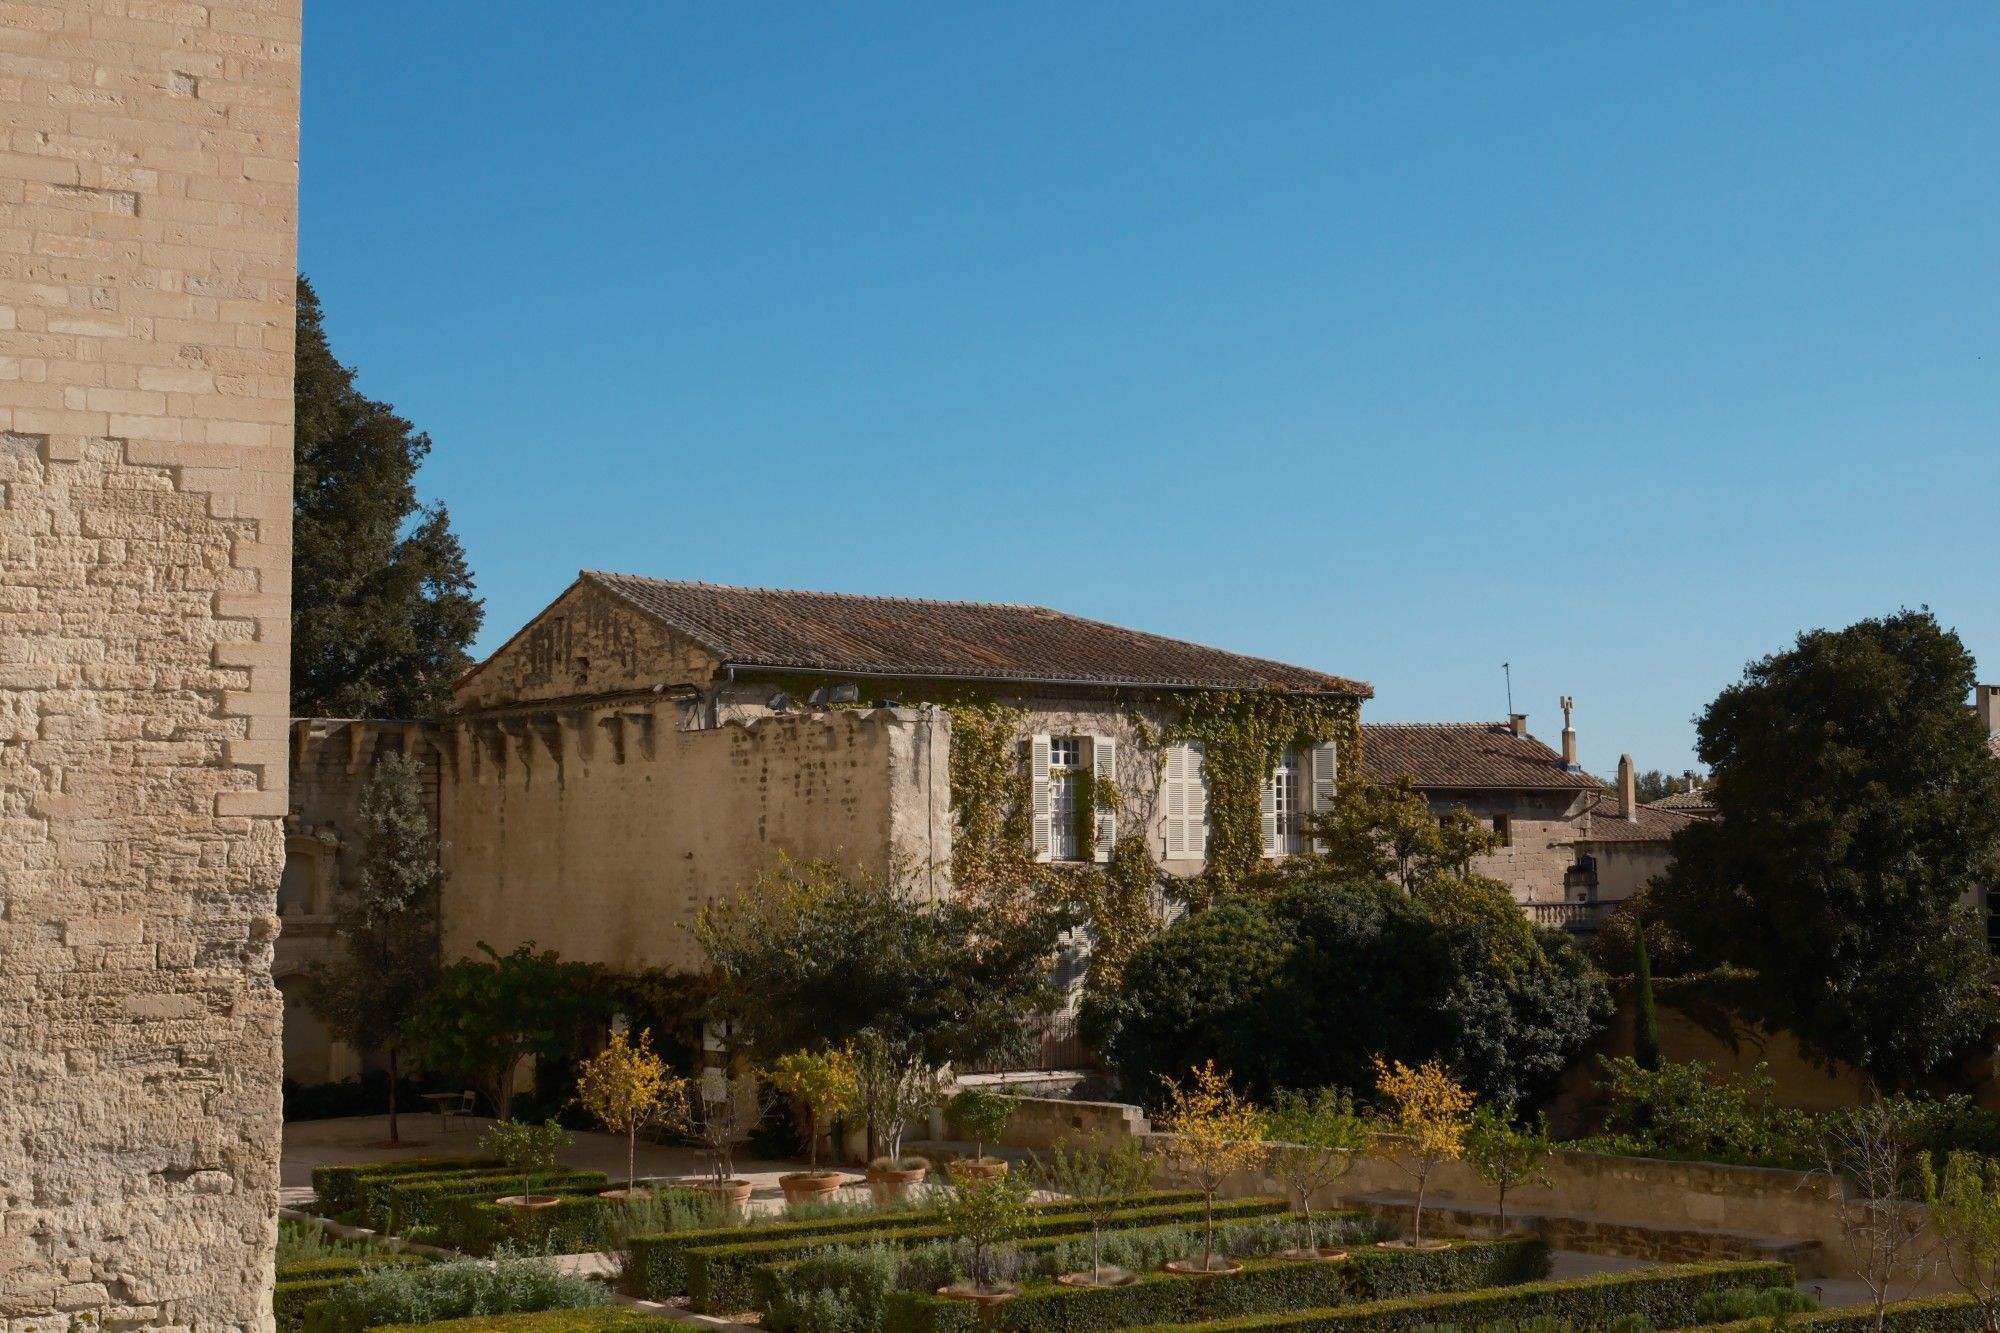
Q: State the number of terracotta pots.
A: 12